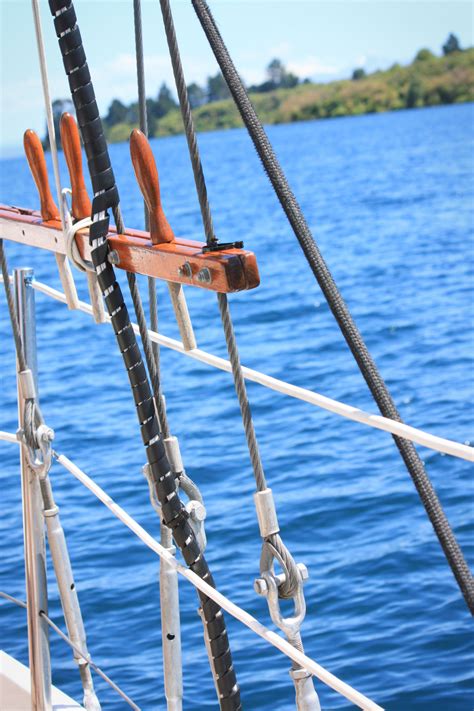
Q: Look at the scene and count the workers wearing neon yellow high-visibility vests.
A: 0